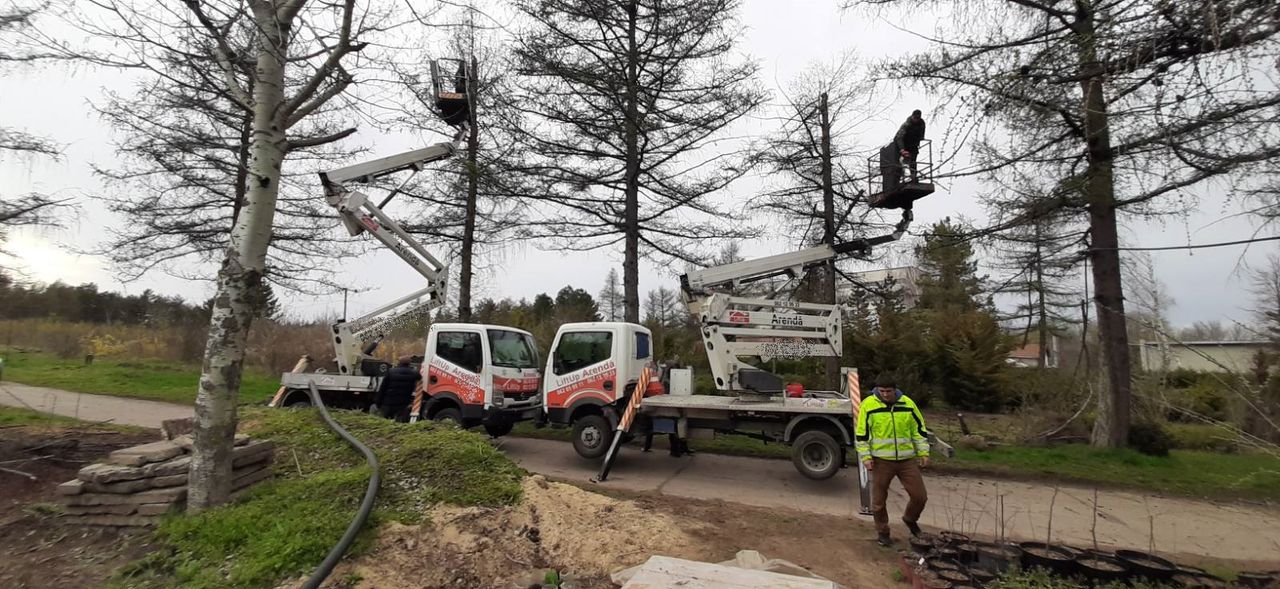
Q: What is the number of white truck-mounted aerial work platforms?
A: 2